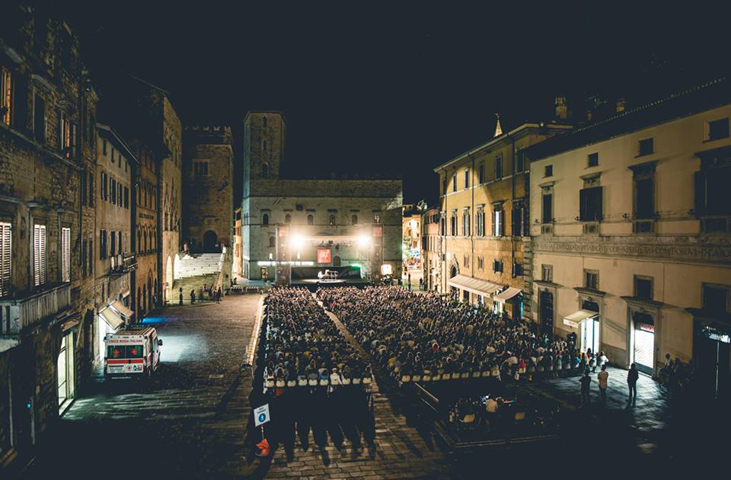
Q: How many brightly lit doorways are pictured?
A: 4